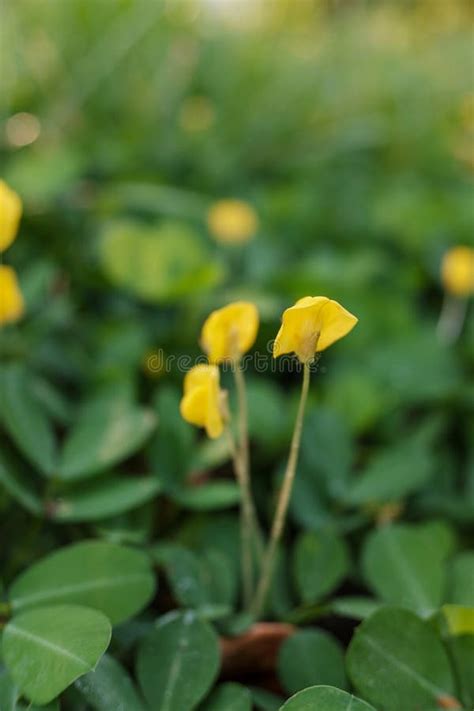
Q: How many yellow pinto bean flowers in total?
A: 7